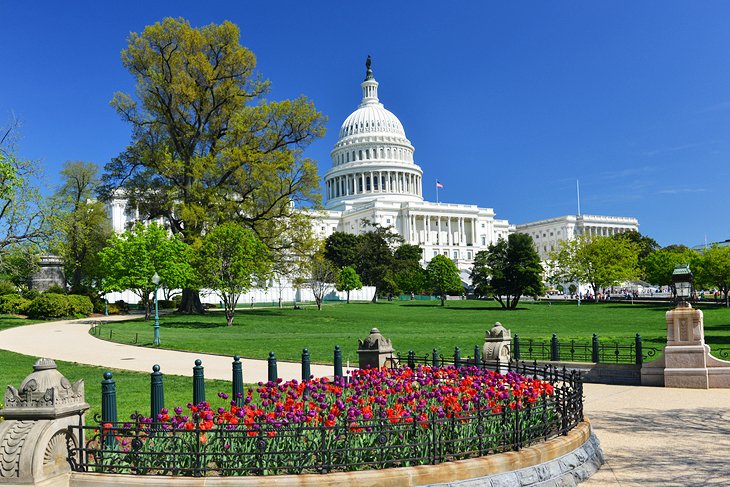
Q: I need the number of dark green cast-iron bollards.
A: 15